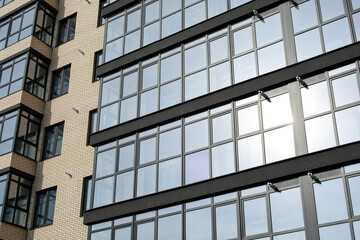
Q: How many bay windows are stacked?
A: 4